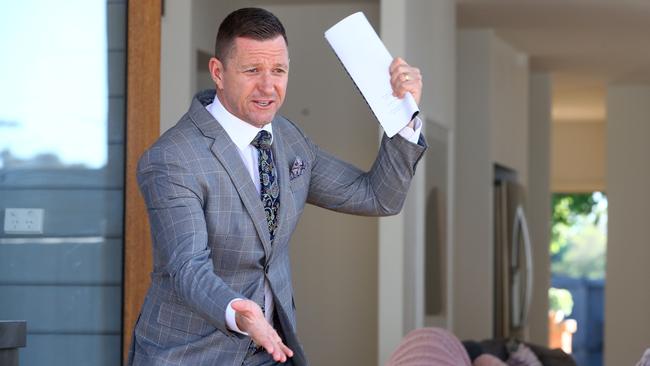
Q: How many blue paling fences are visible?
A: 1